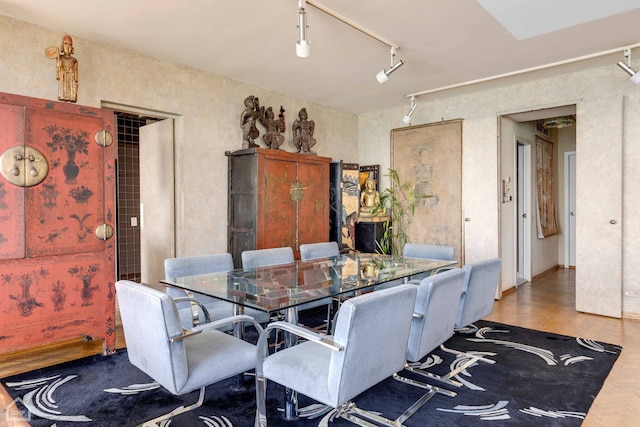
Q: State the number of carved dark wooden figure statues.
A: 3